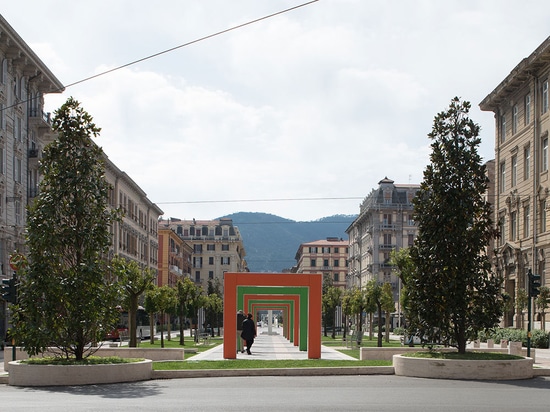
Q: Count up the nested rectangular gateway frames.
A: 7